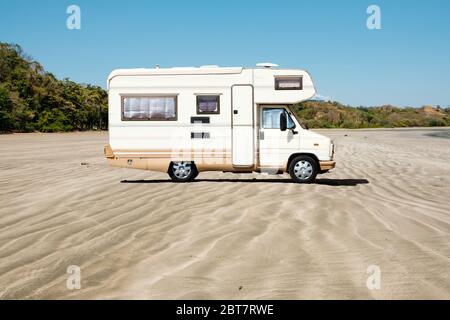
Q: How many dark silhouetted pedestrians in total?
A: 0